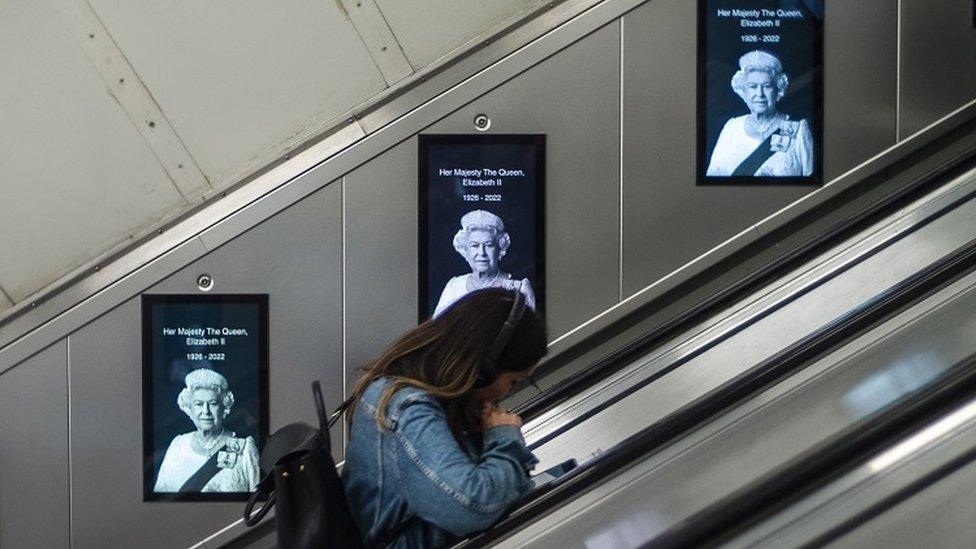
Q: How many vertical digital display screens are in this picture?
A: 3